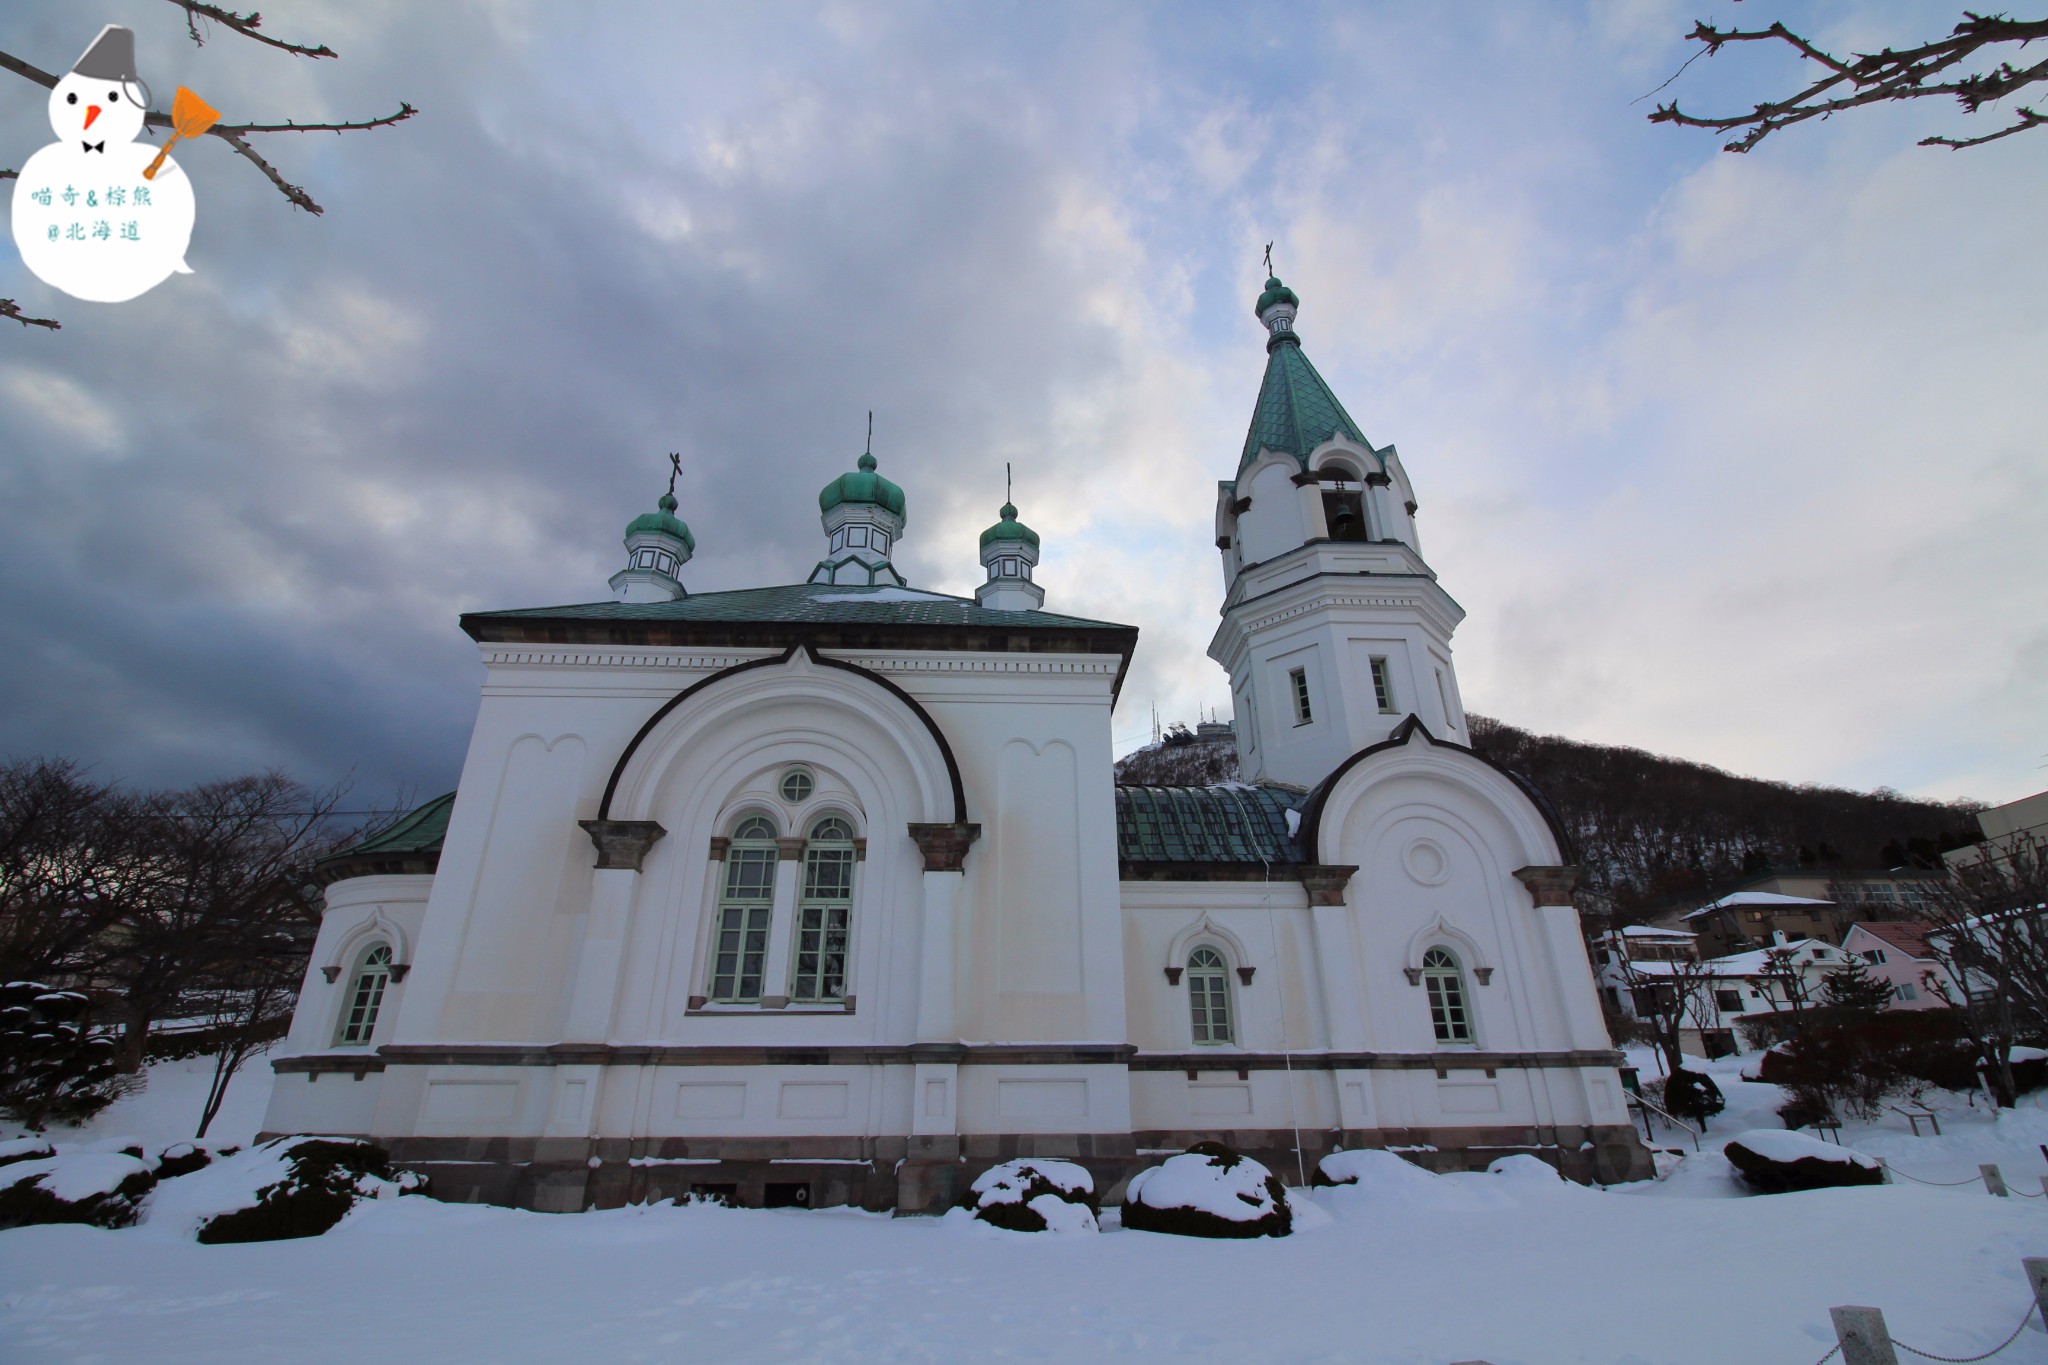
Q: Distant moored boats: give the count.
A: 0